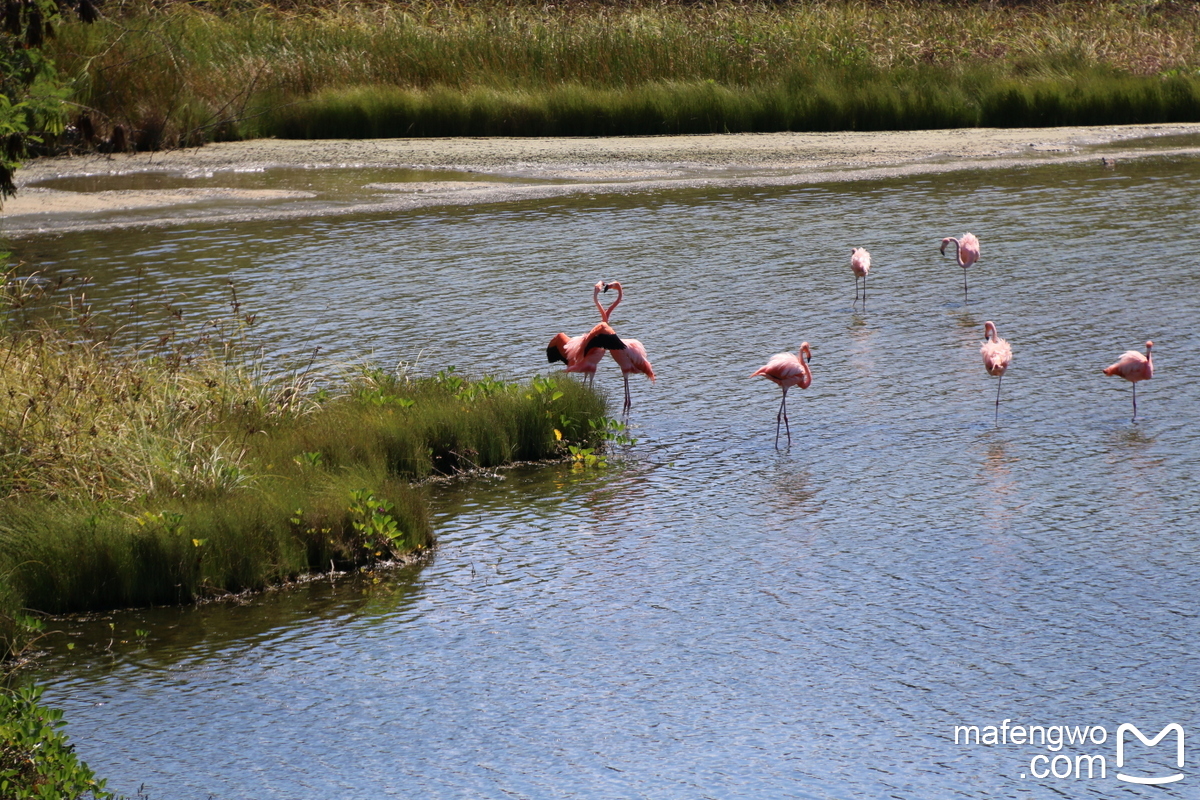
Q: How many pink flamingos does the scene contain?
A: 7